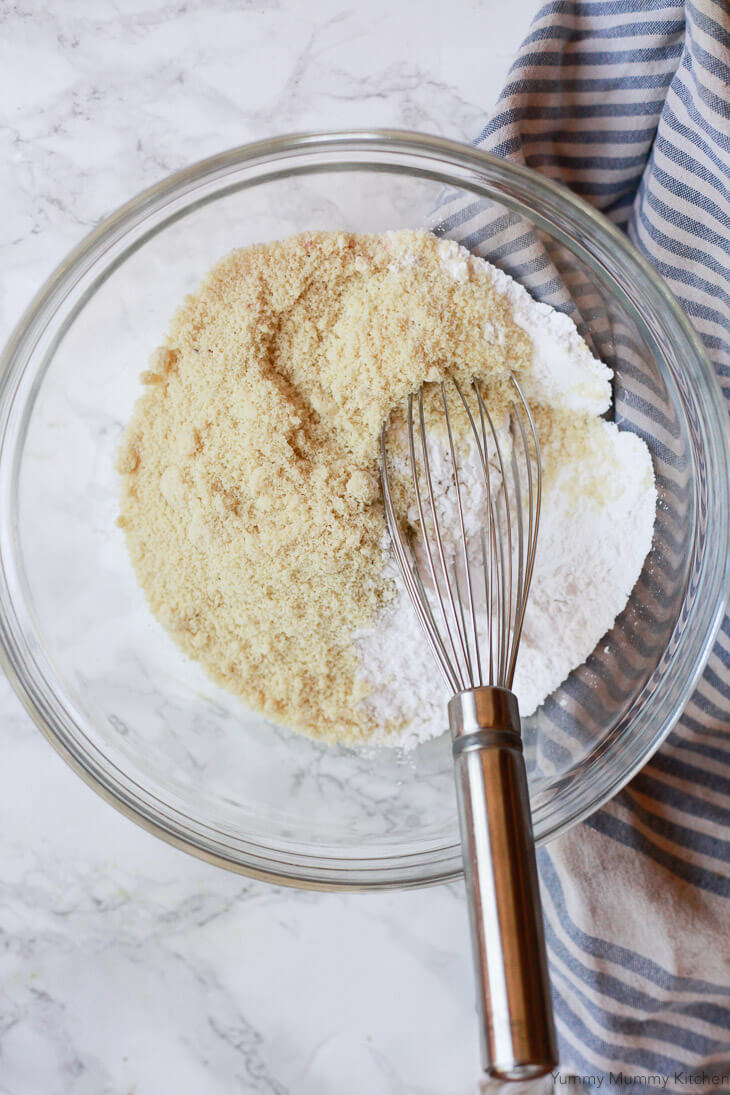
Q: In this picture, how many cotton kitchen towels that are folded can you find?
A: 1